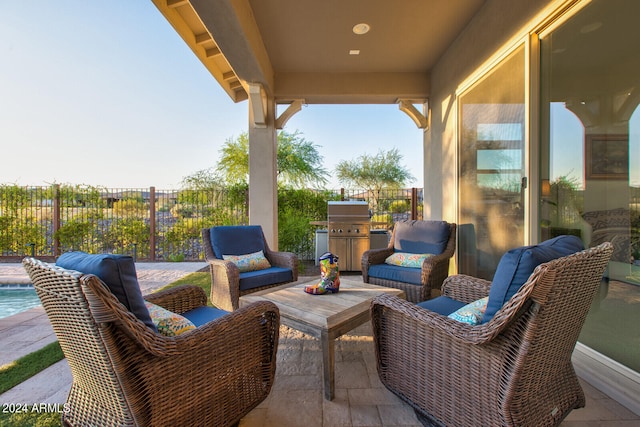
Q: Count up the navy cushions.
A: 8